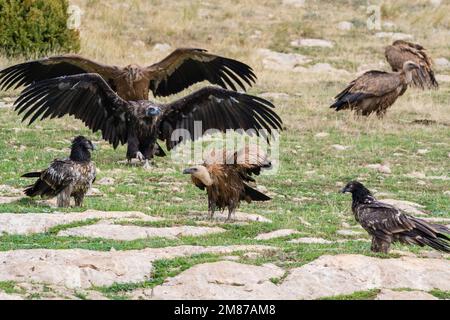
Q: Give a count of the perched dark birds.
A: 2